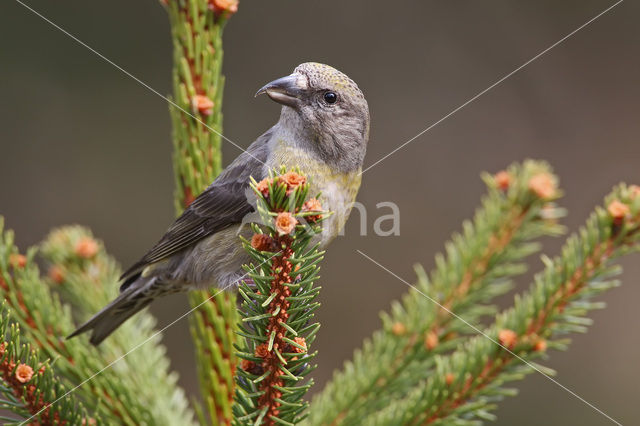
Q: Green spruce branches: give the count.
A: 7